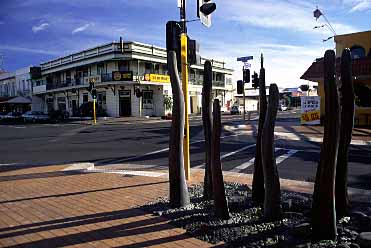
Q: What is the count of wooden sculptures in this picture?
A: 7